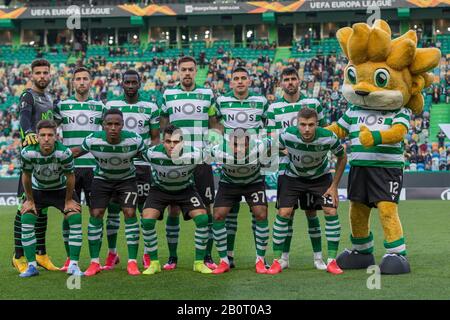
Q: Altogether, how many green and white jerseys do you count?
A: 11